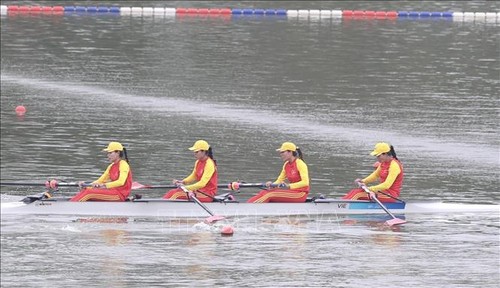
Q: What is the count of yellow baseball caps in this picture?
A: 4